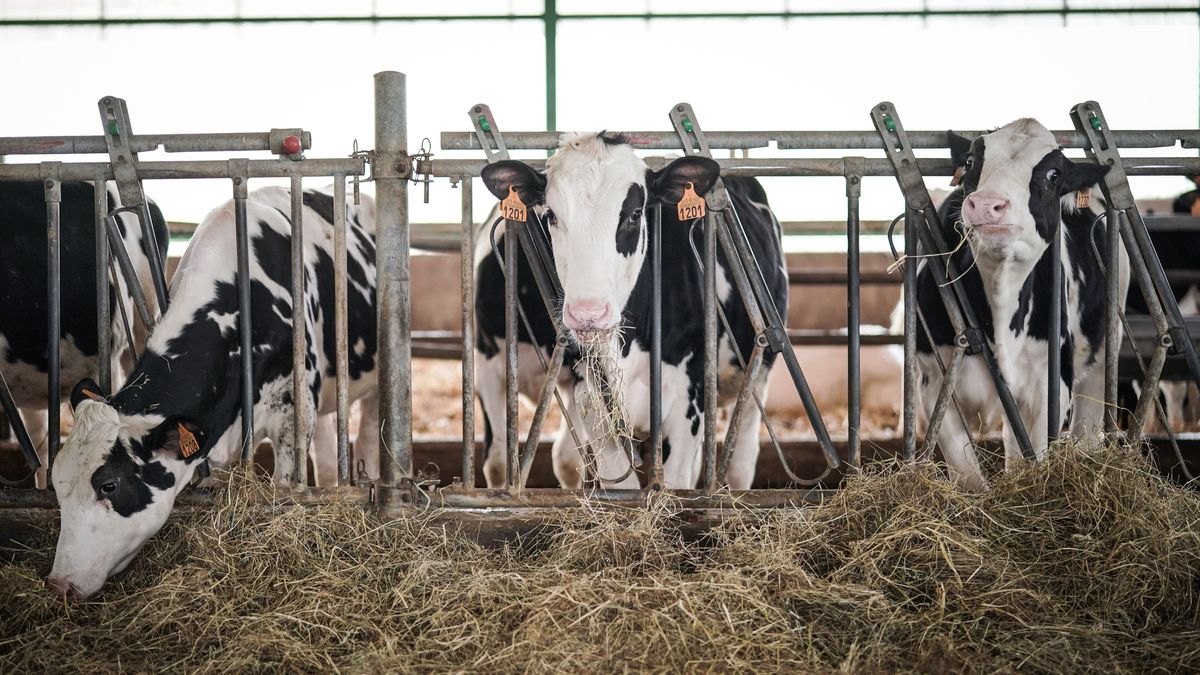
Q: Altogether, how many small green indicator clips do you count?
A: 5